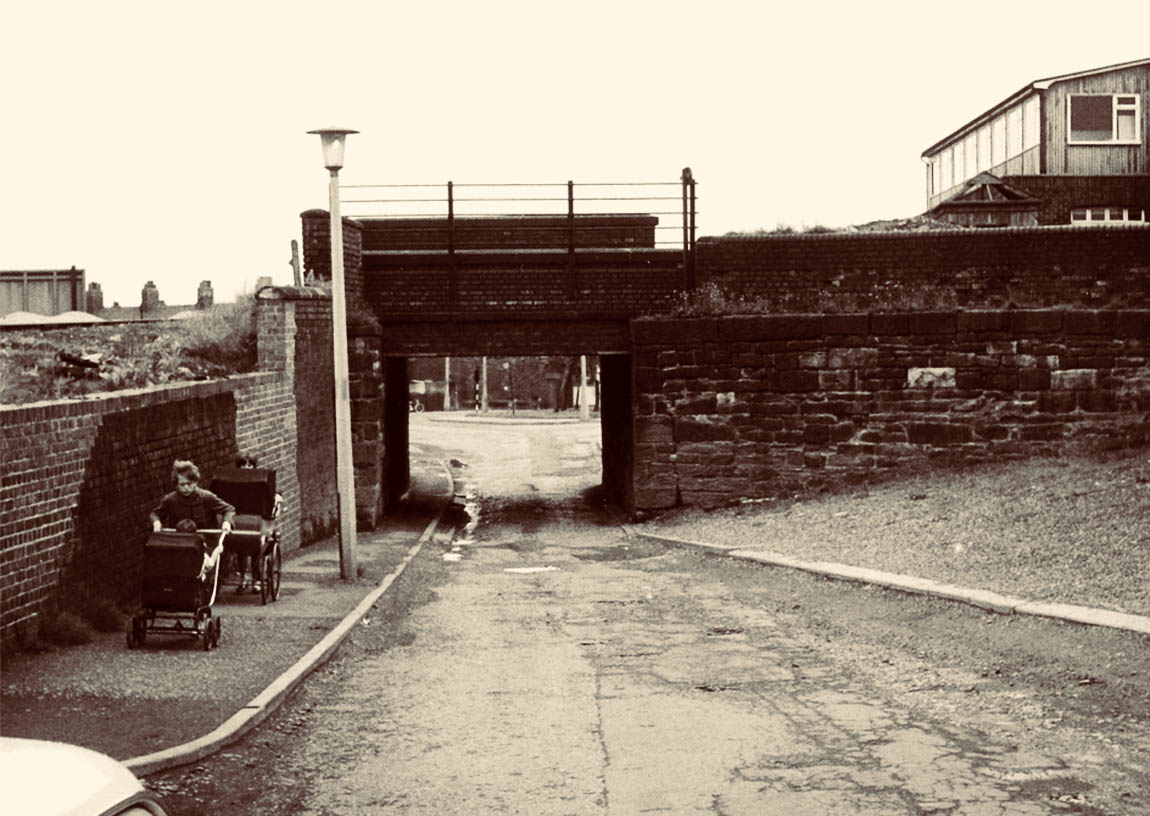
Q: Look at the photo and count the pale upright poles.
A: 4